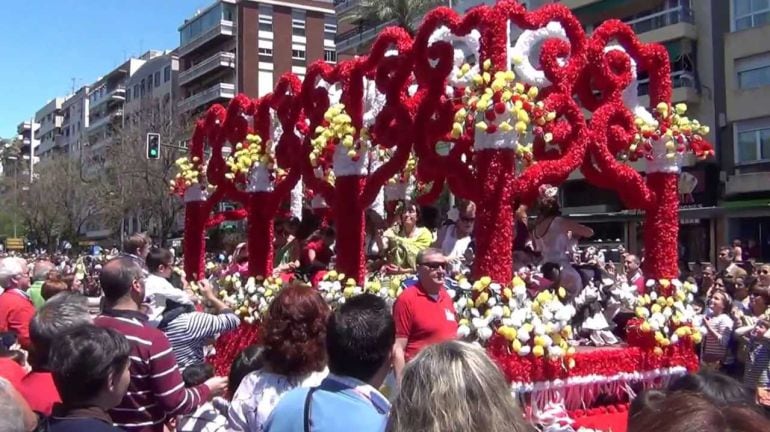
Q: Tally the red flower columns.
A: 5